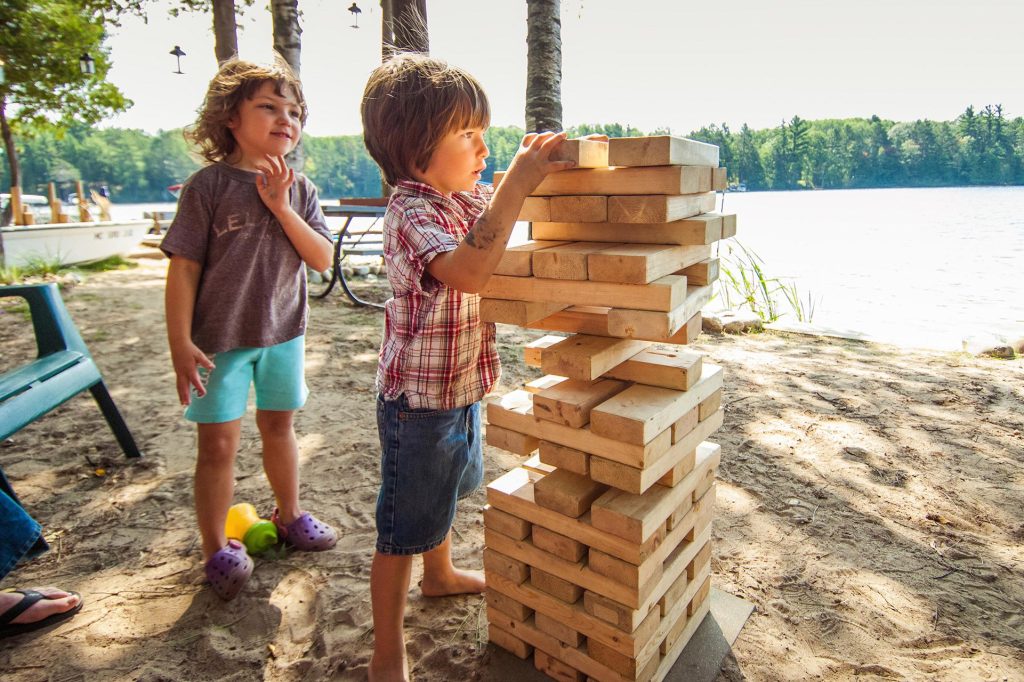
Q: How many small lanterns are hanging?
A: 3